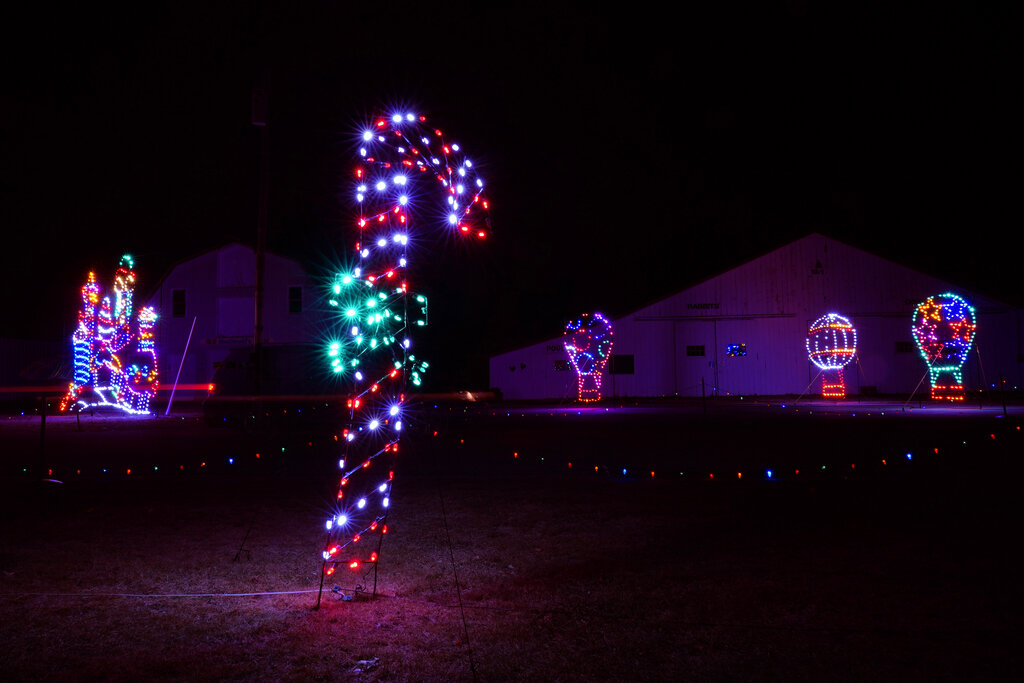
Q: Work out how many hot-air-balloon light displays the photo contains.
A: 3